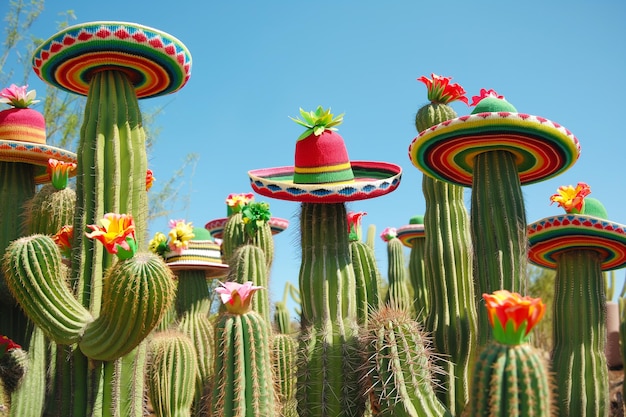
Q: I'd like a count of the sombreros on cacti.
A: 8